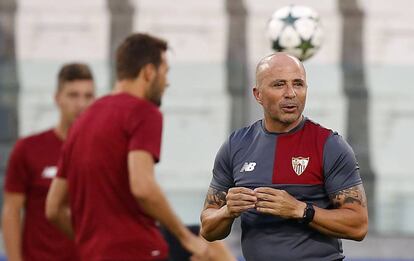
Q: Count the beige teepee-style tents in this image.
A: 0